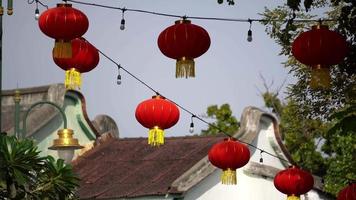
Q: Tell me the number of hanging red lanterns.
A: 8